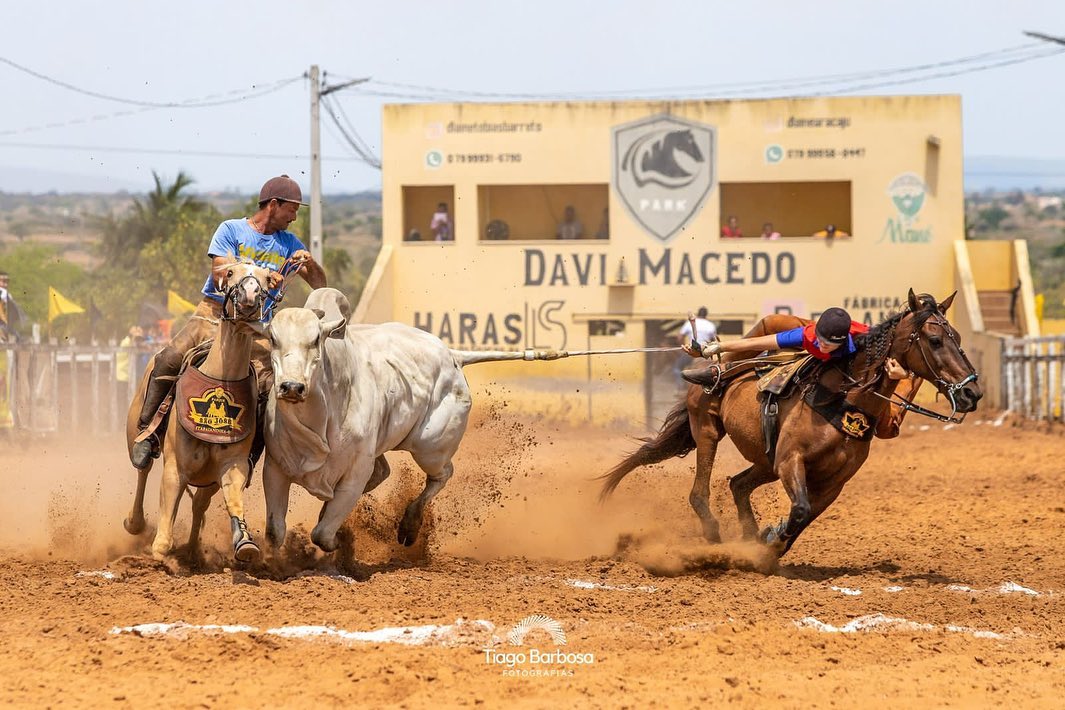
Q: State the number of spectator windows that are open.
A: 3